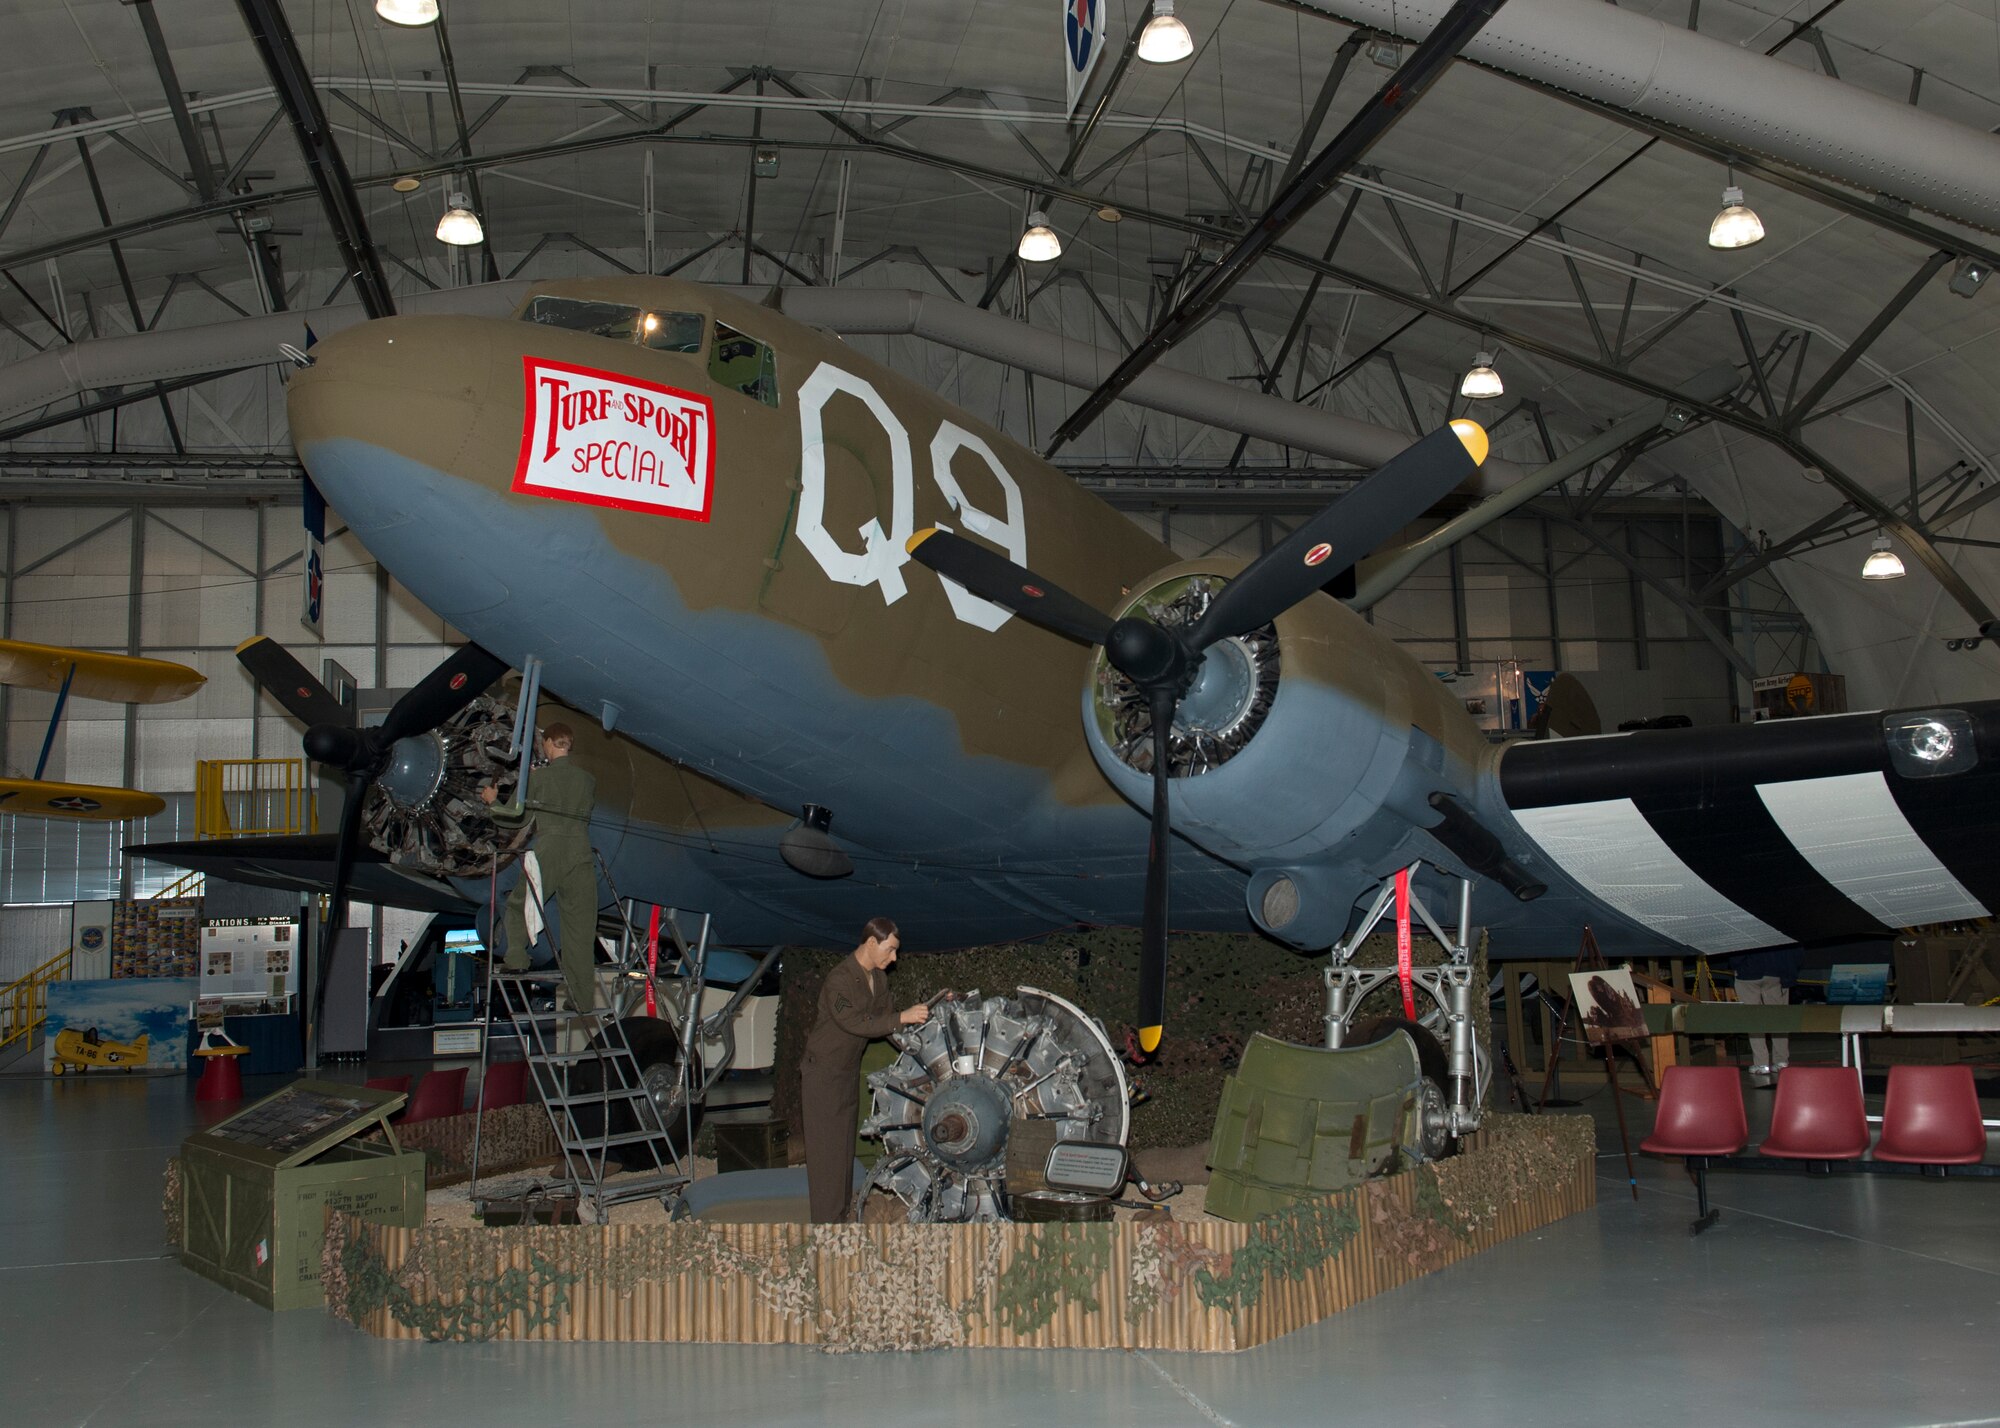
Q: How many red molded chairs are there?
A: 6